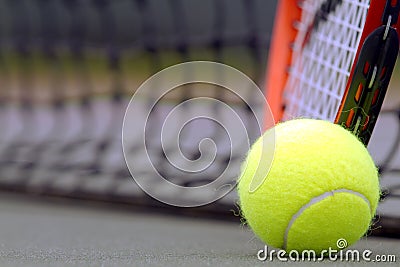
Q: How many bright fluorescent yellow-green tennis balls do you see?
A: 1